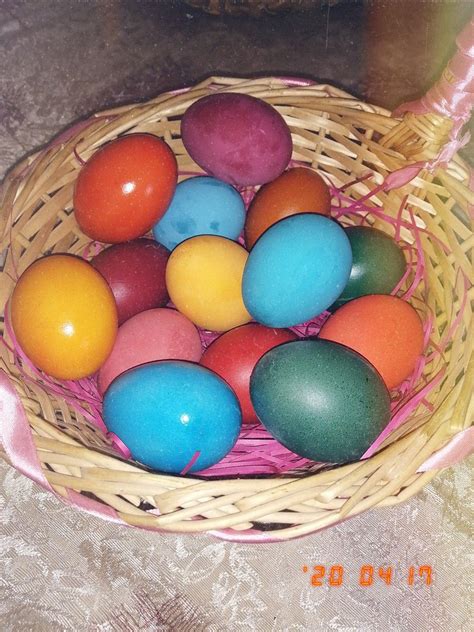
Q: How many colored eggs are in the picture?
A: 14